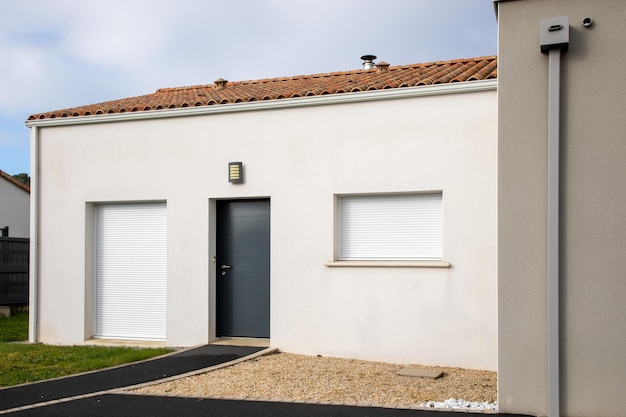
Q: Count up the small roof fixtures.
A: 3